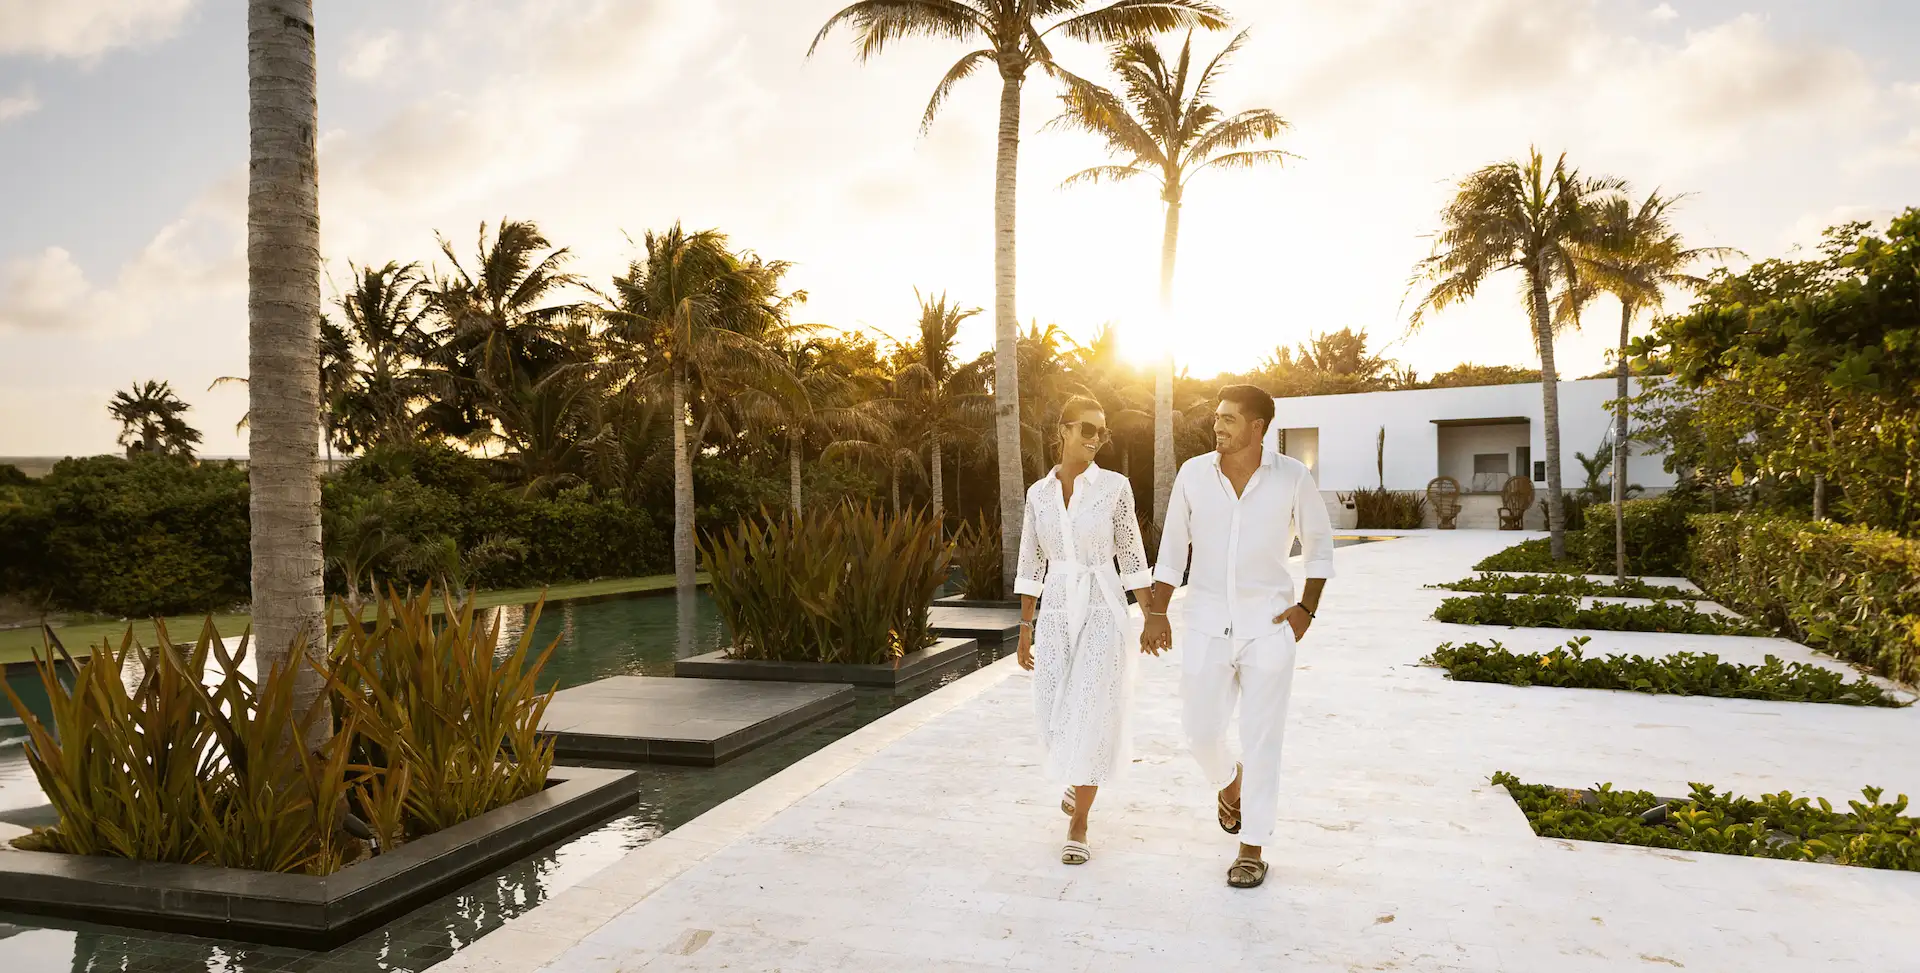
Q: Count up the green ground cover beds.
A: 5